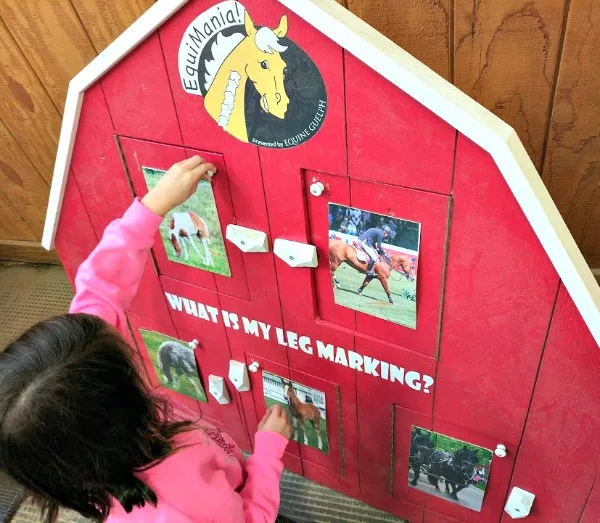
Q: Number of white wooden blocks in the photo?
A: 5